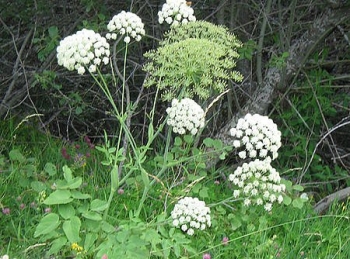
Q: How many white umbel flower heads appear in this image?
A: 7